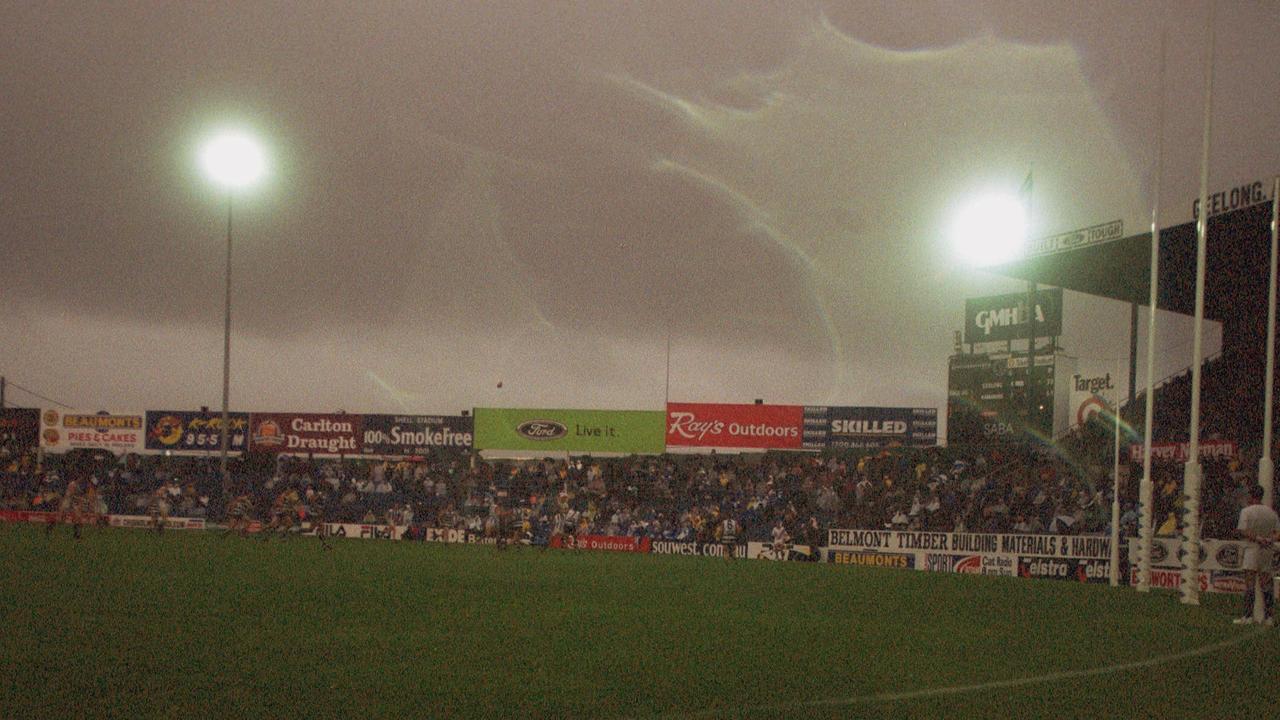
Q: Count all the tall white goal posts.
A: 4